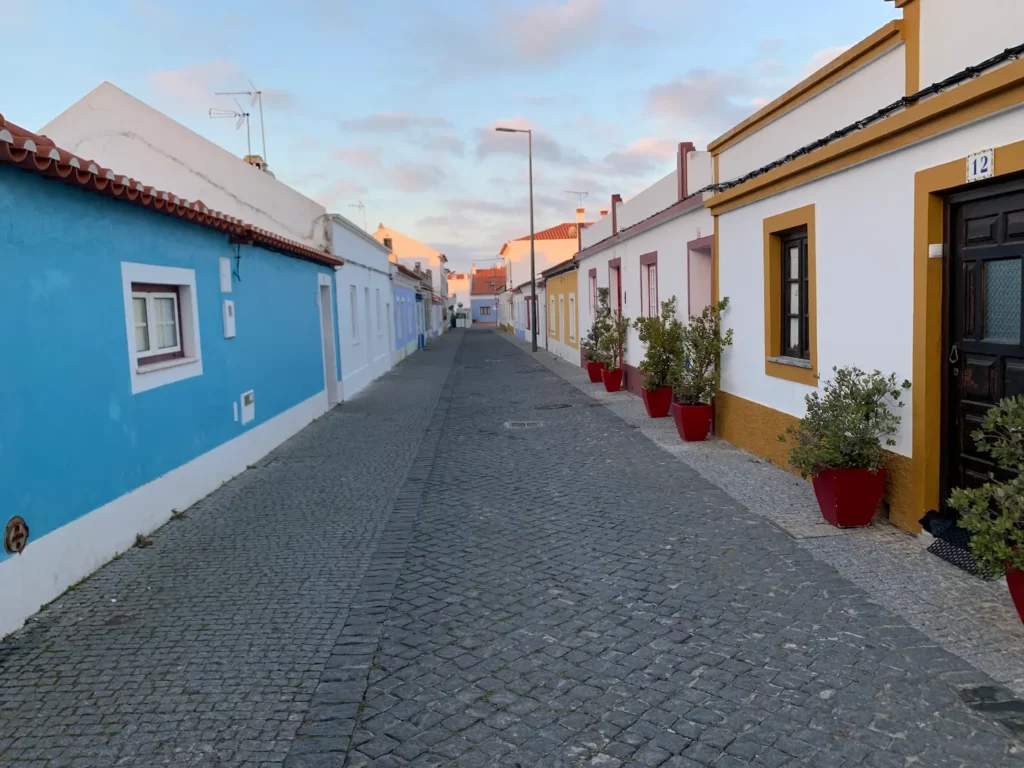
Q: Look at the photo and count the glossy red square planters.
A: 6